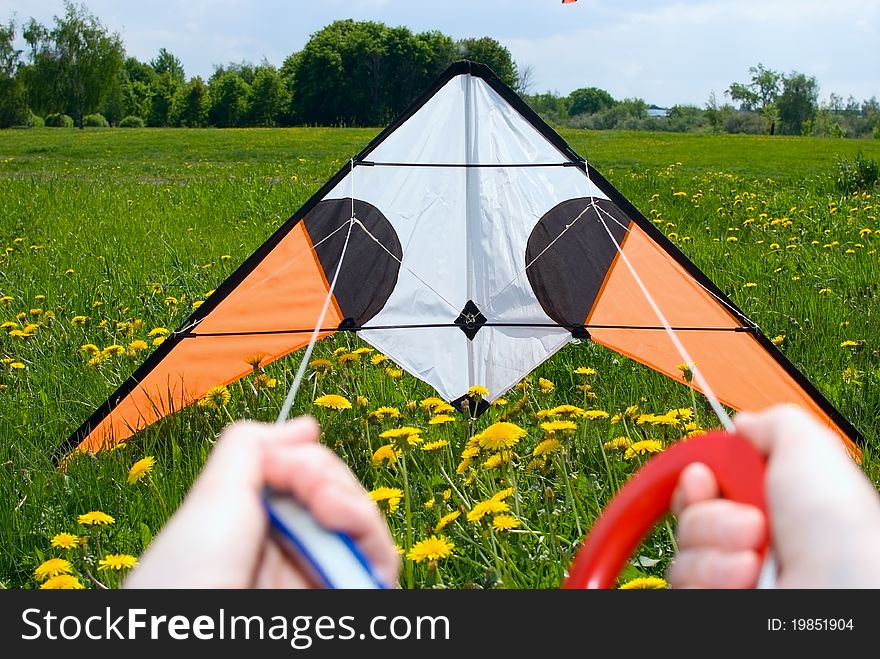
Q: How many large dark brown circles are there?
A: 2